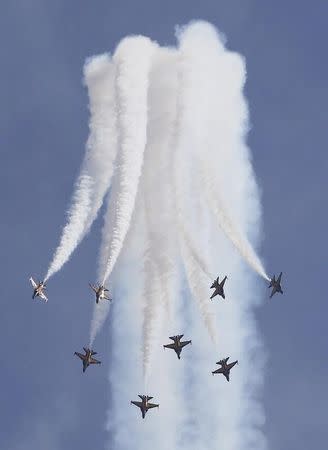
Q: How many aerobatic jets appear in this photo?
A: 8